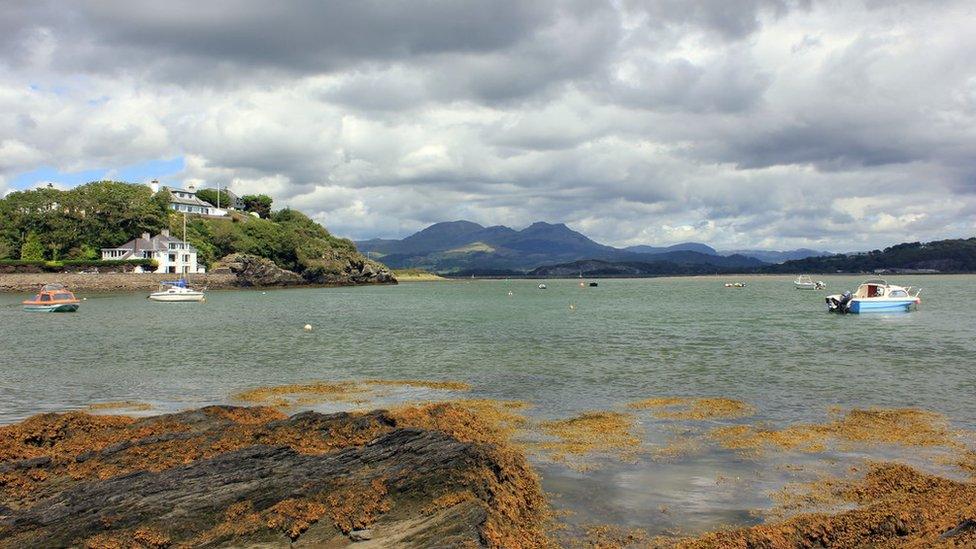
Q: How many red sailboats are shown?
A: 0